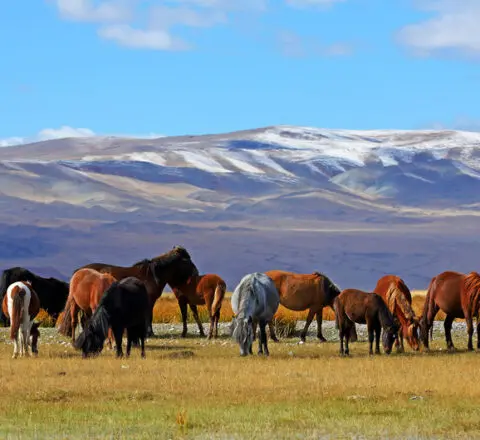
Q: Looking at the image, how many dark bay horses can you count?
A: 2